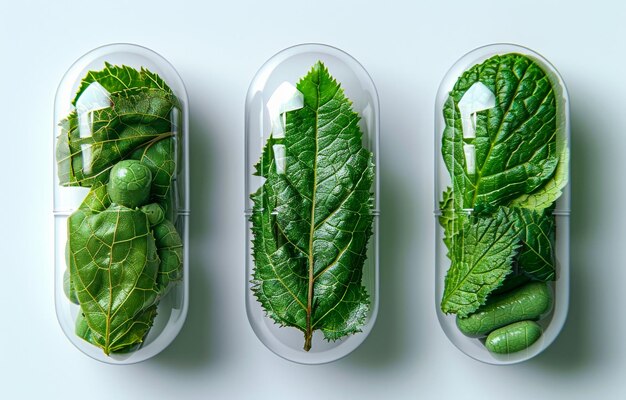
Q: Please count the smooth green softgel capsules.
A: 2